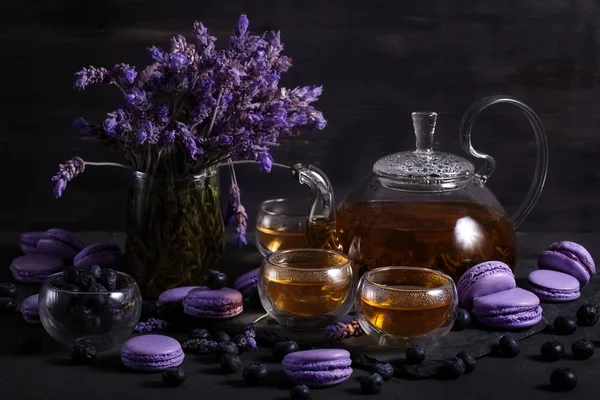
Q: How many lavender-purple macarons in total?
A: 14